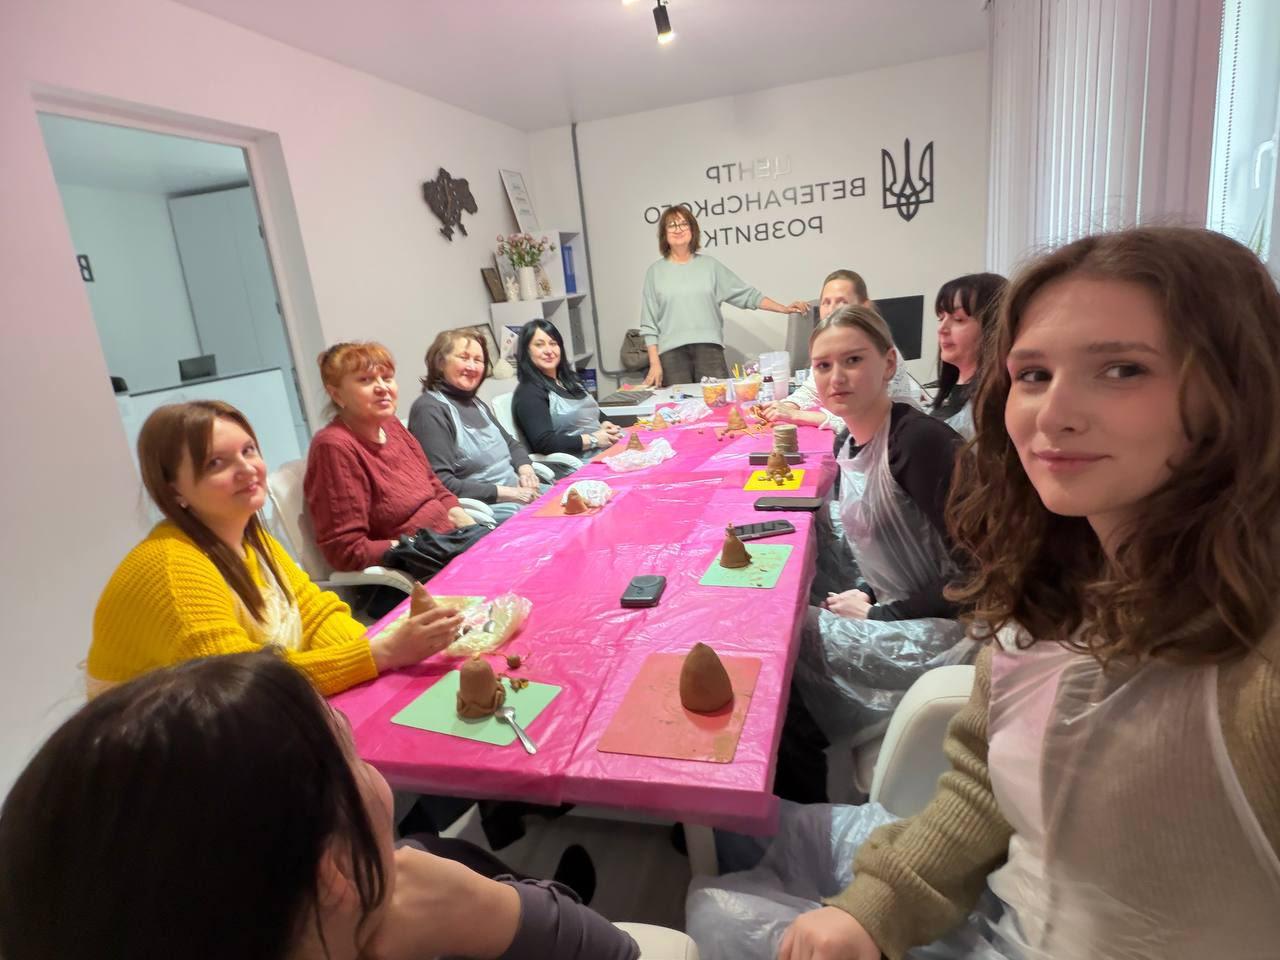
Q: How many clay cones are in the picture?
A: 9